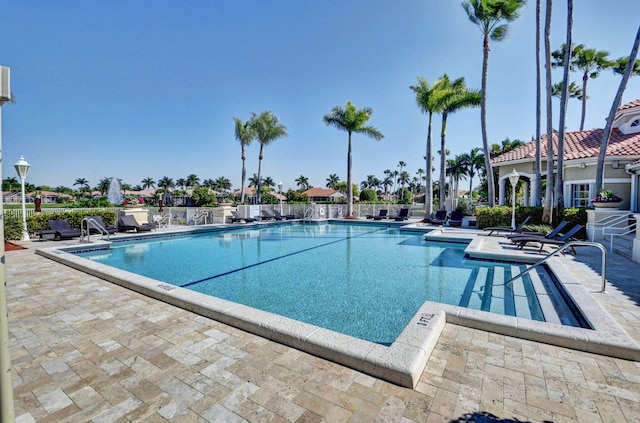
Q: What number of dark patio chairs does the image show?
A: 13